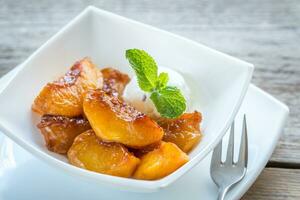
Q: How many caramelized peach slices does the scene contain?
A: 7